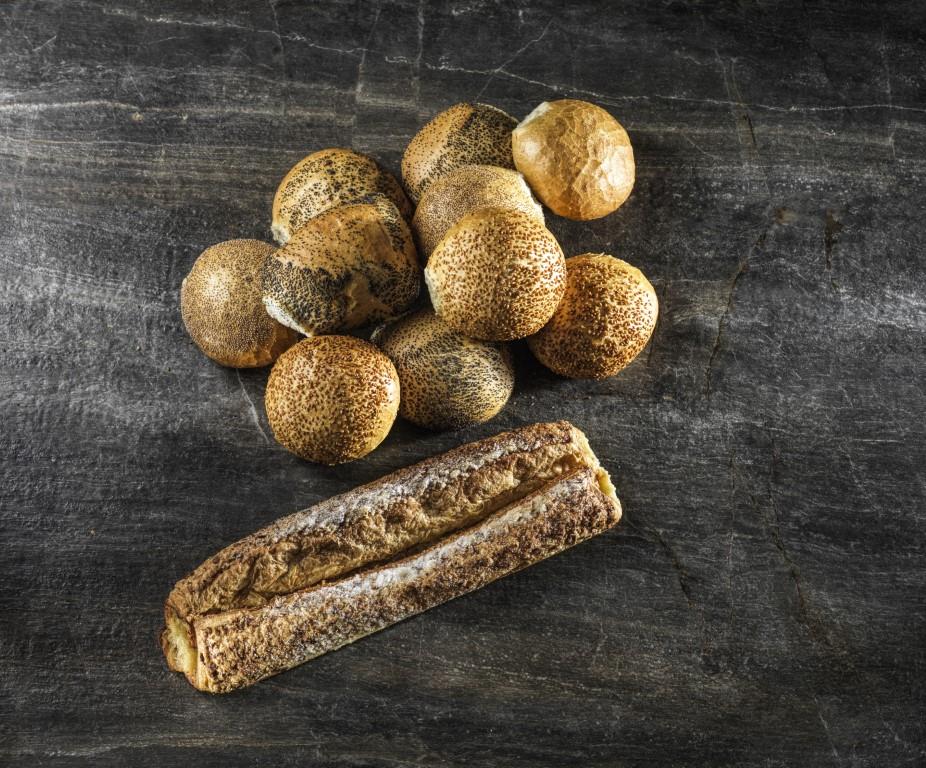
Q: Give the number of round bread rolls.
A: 10